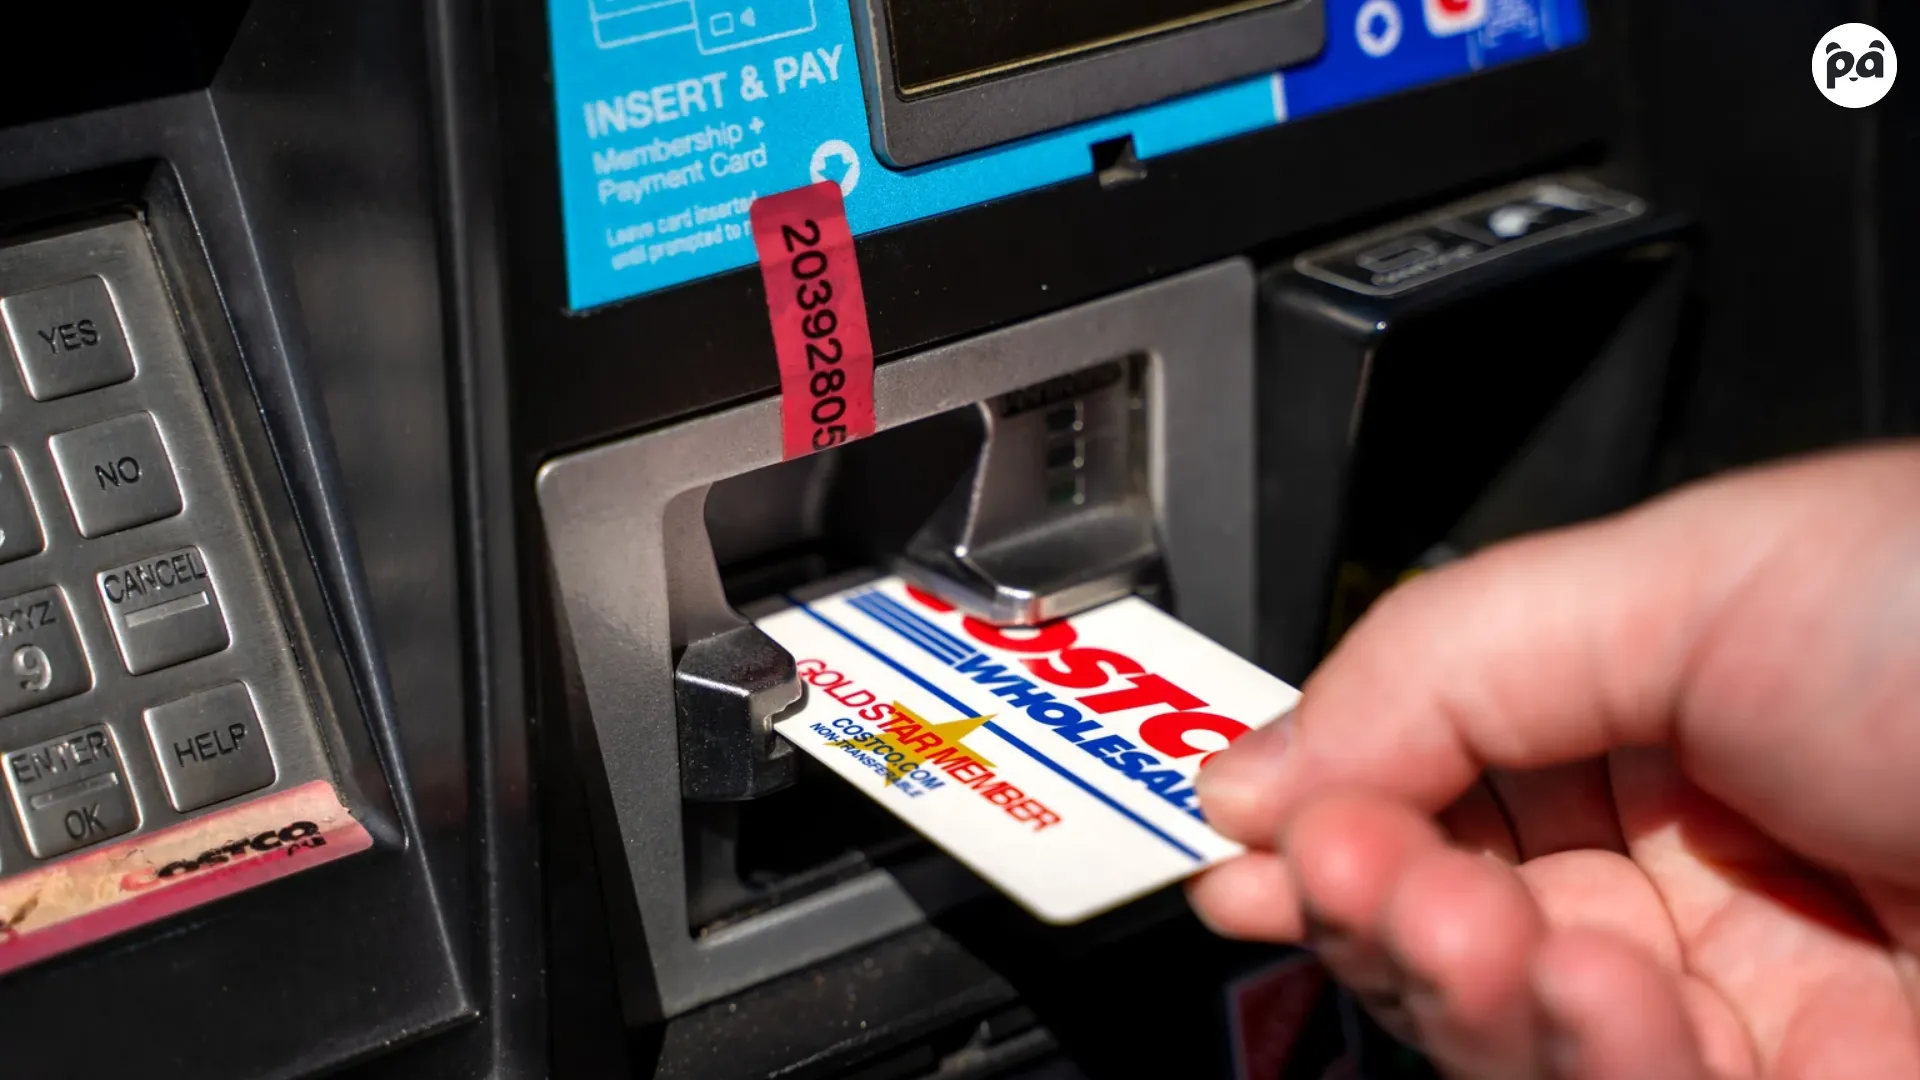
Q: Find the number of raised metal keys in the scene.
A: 7